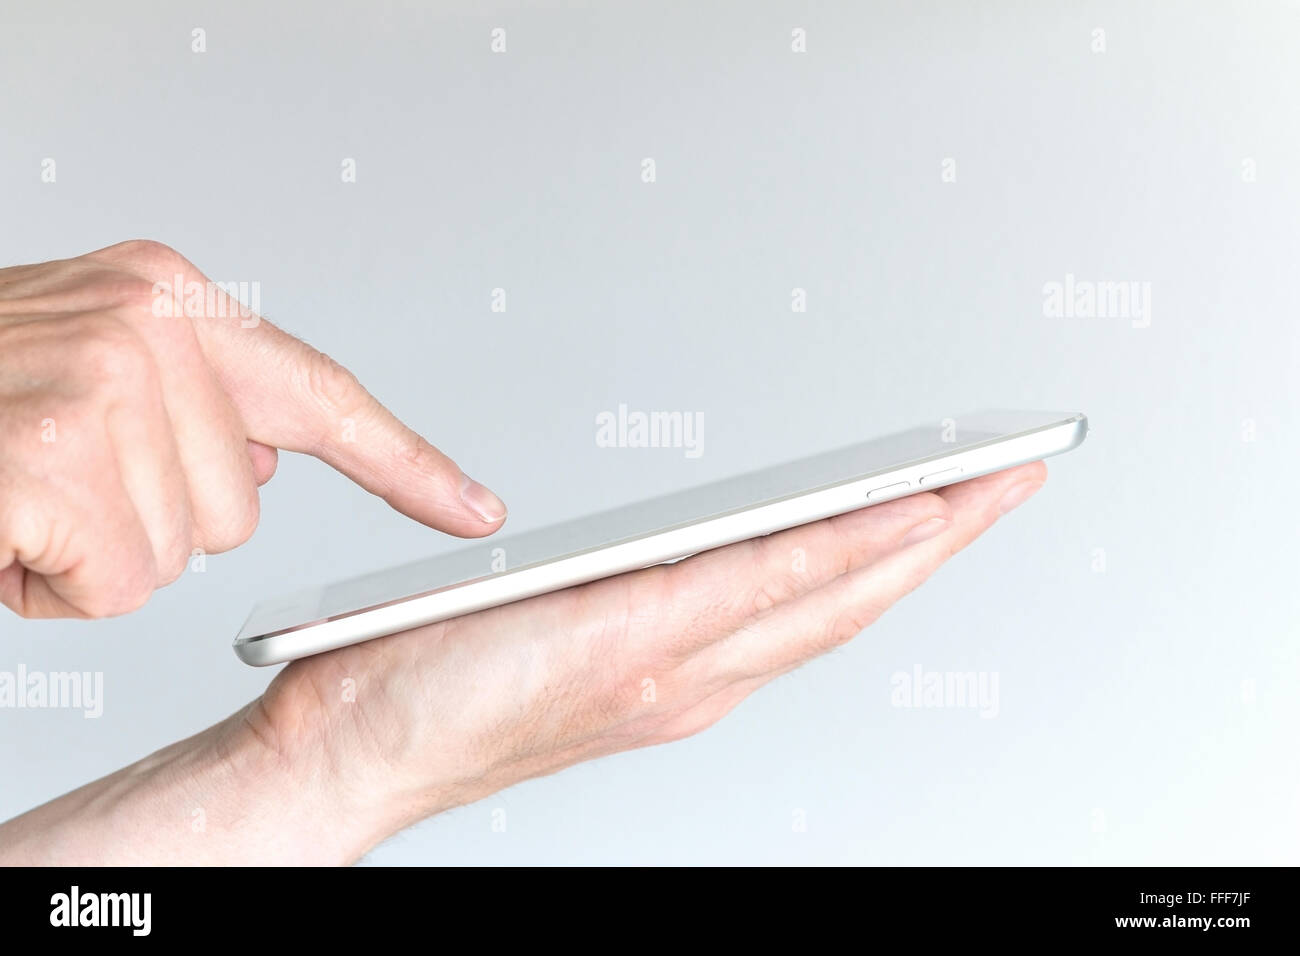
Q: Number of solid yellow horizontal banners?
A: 0